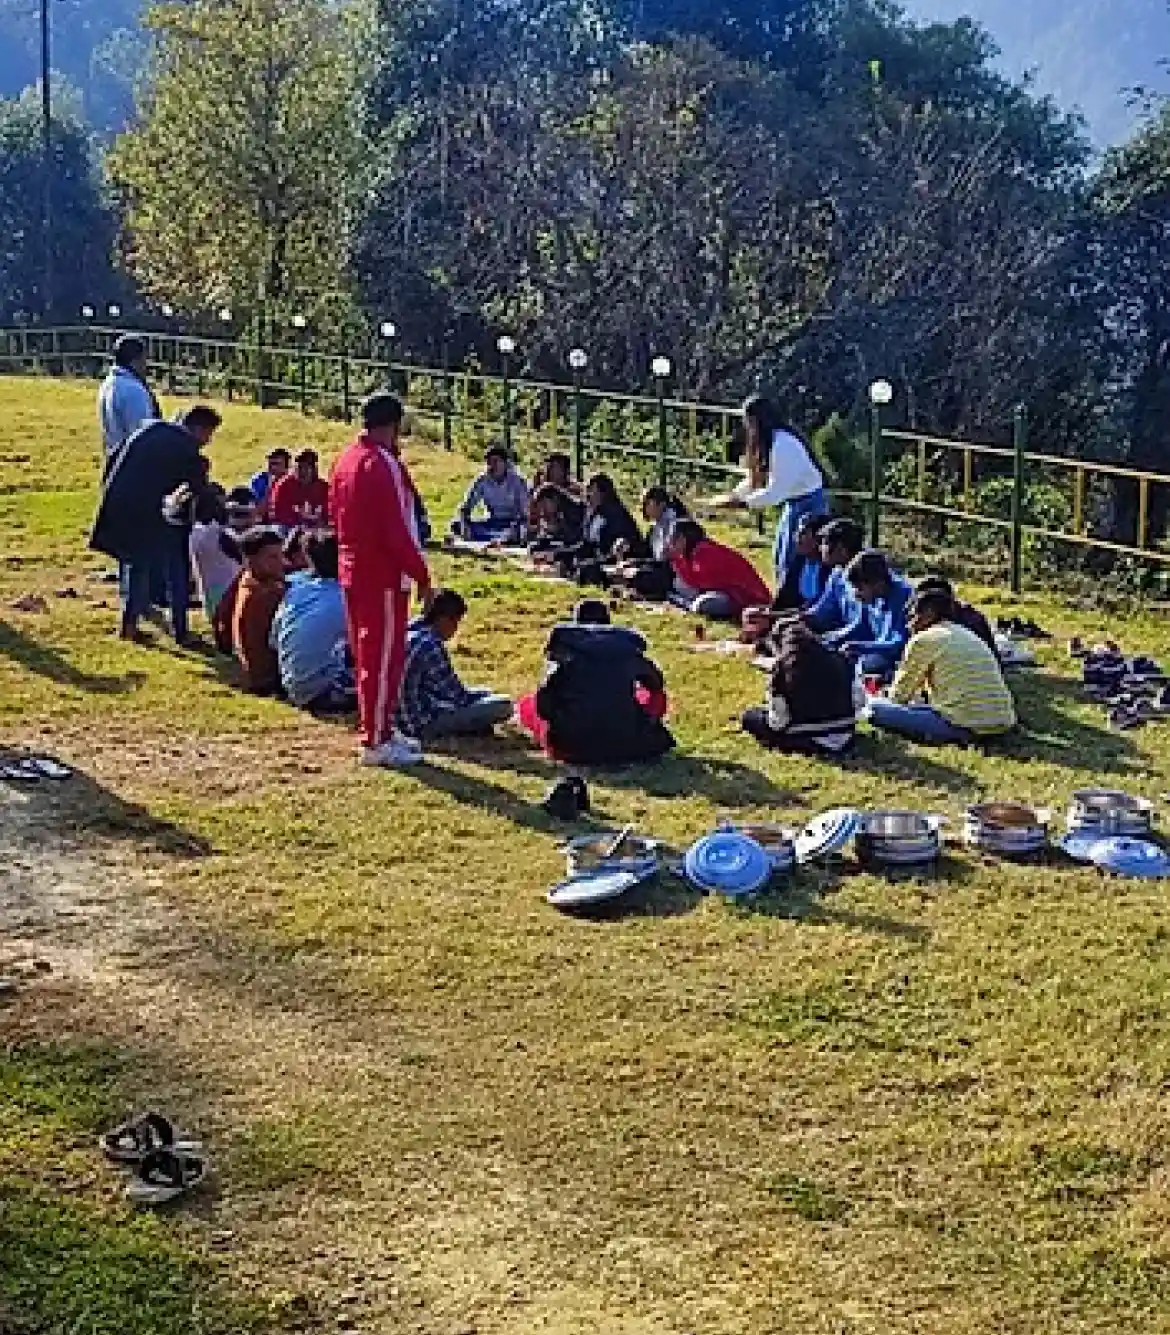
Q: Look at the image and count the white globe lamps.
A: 10